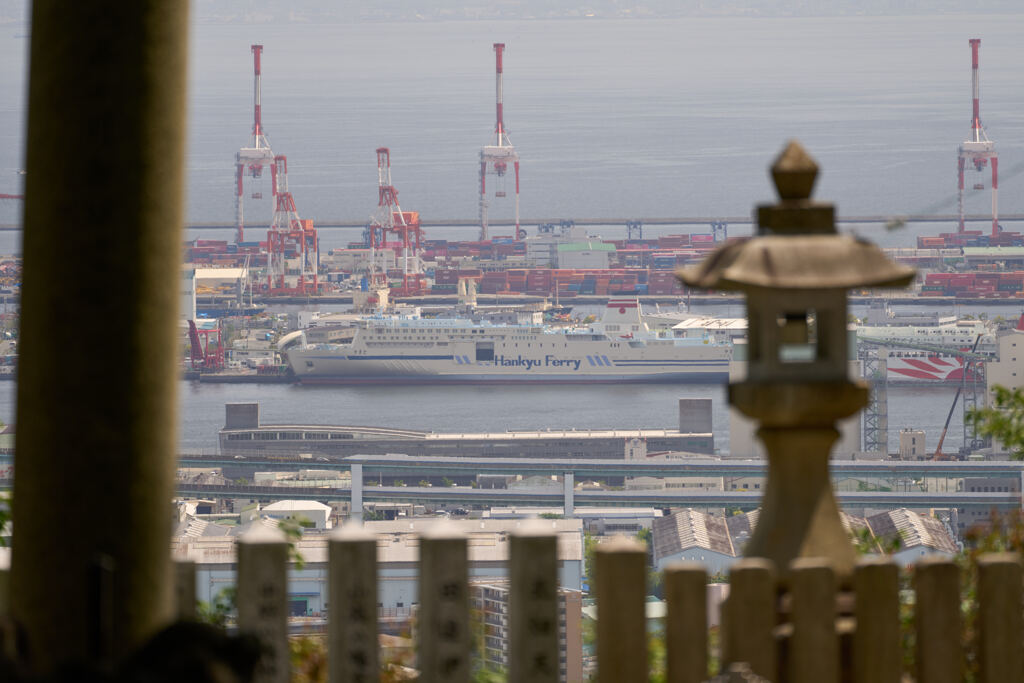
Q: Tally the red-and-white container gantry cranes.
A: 5